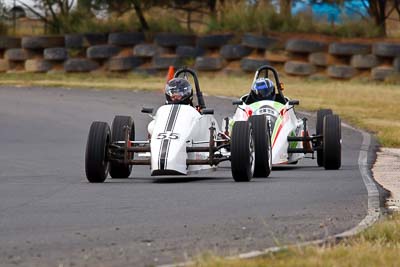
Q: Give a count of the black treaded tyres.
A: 6